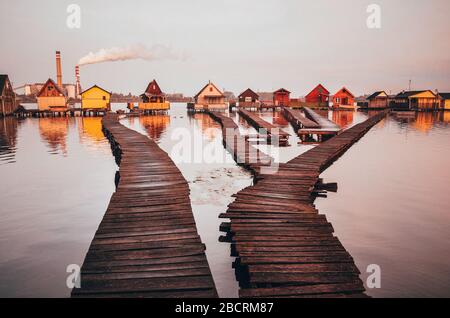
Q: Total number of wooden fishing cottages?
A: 12